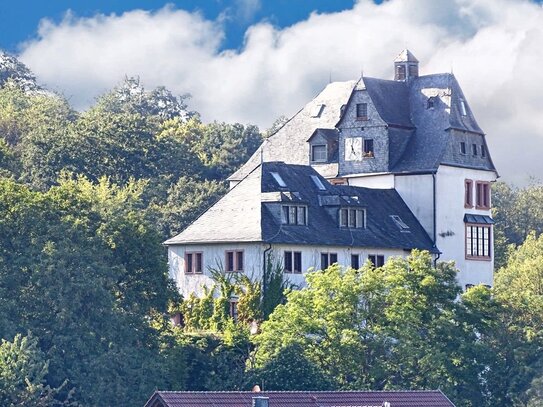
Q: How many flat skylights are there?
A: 5